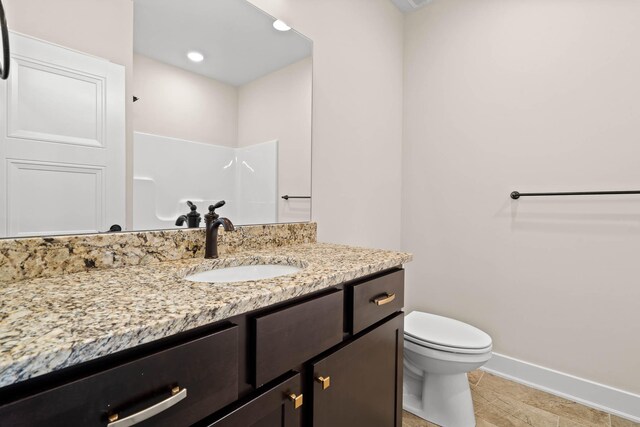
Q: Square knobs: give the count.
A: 2